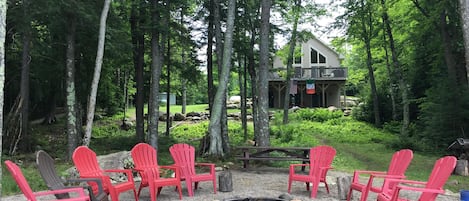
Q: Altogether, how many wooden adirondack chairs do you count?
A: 8